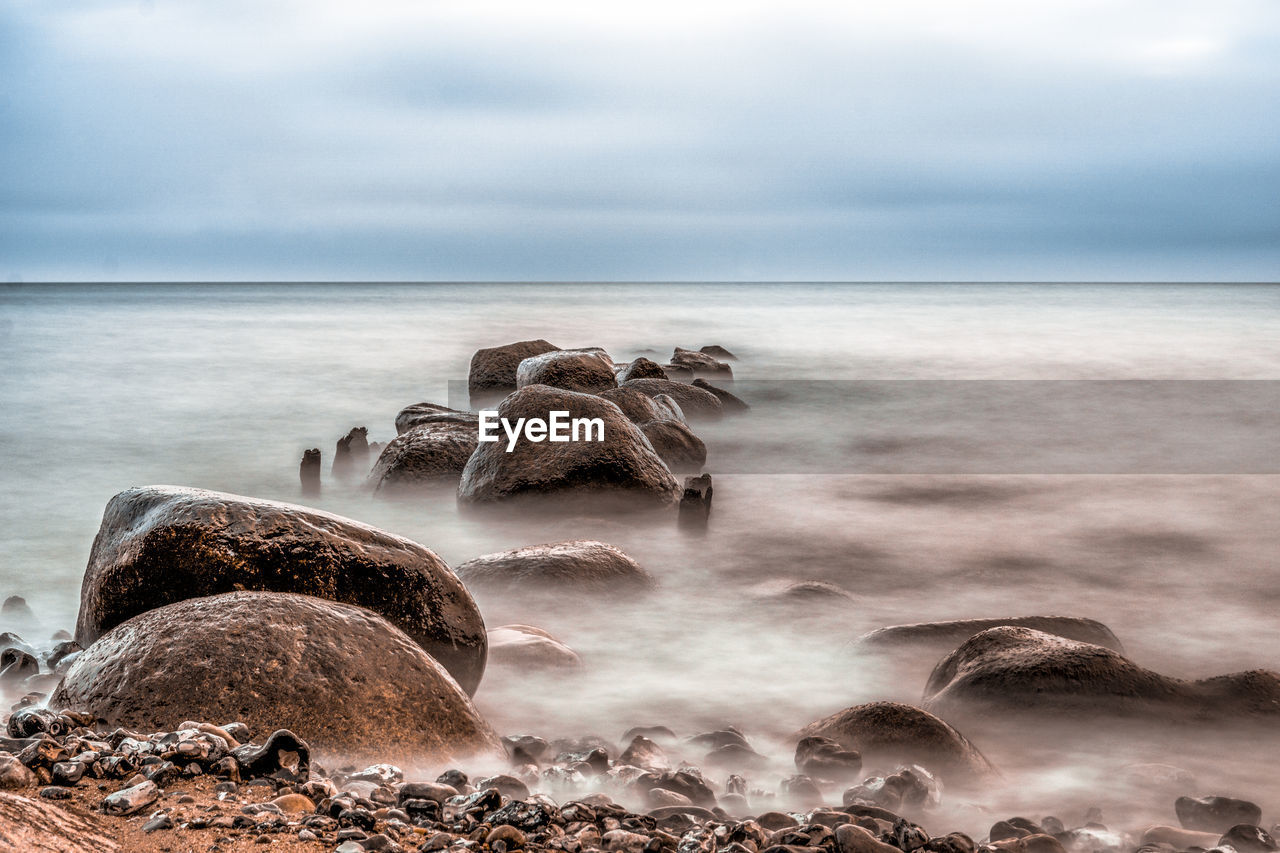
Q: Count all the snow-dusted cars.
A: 0